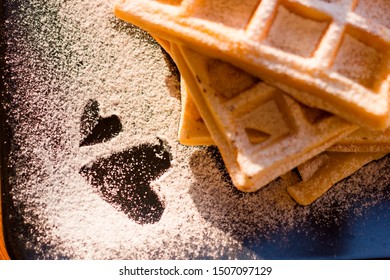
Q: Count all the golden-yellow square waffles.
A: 4